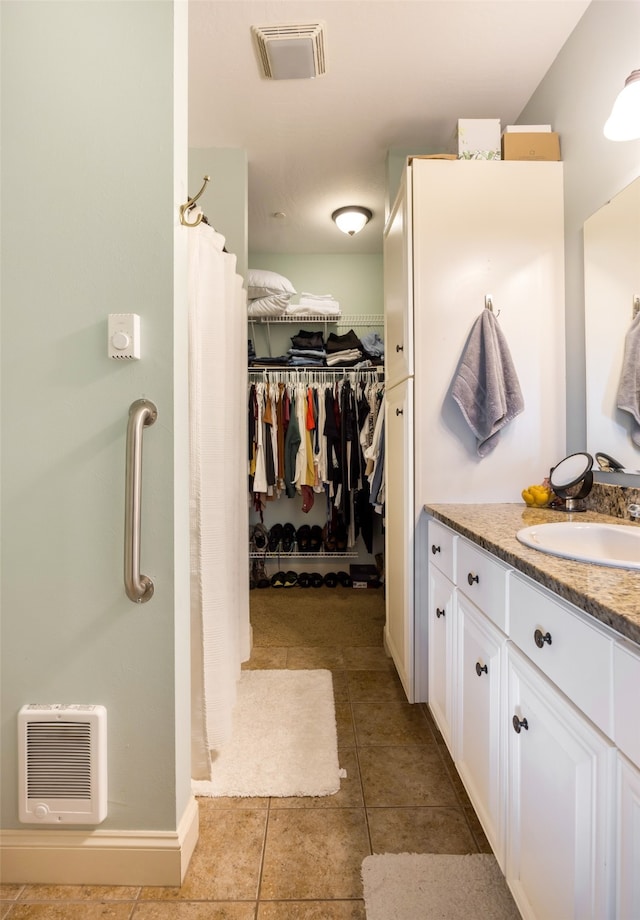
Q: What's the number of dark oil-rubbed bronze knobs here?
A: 8